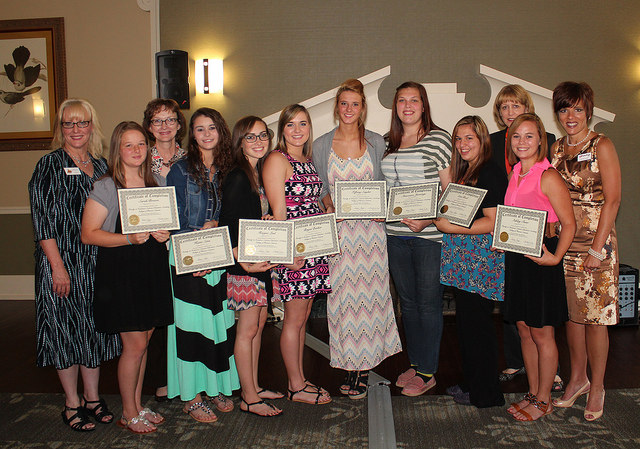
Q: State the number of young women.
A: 8